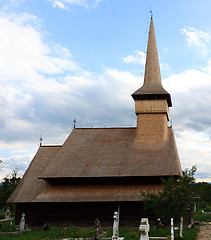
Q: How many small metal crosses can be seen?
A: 3